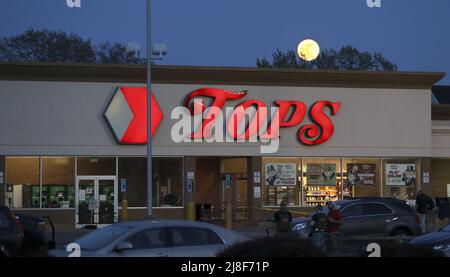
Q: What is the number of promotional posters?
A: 4